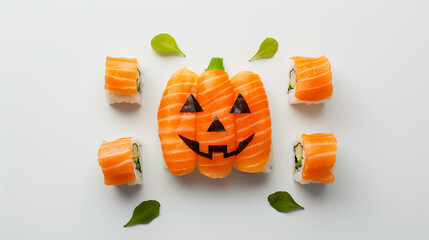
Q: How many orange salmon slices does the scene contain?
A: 7